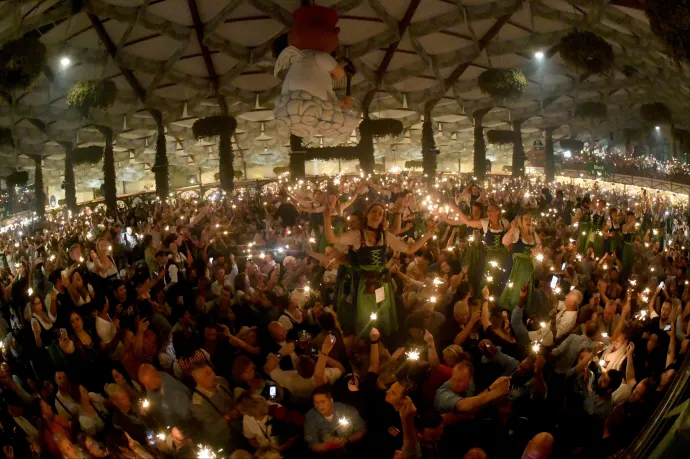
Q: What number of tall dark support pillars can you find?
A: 11